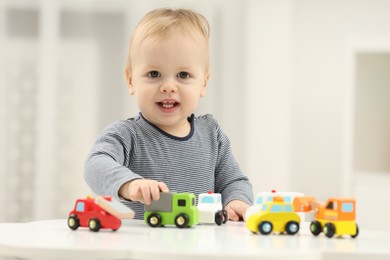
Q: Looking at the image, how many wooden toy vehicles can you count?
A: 6